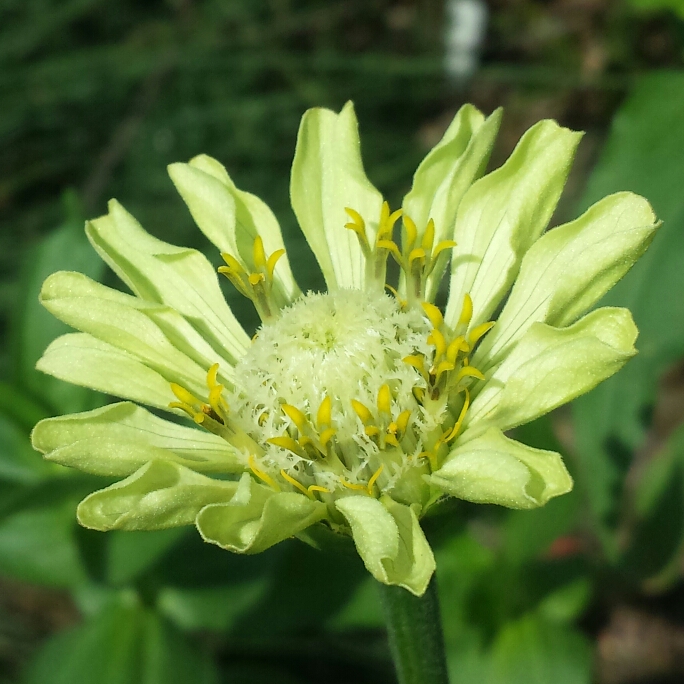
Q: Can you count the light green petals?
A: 14